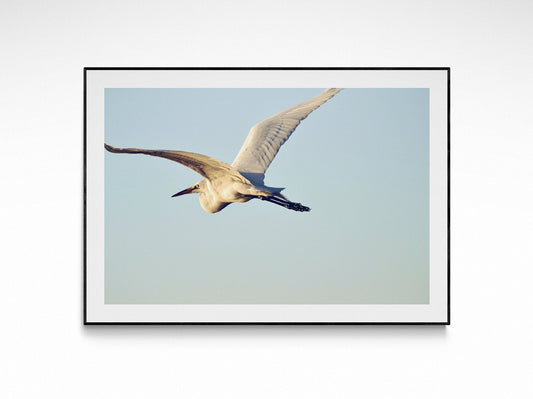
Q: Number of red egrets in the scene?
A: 0